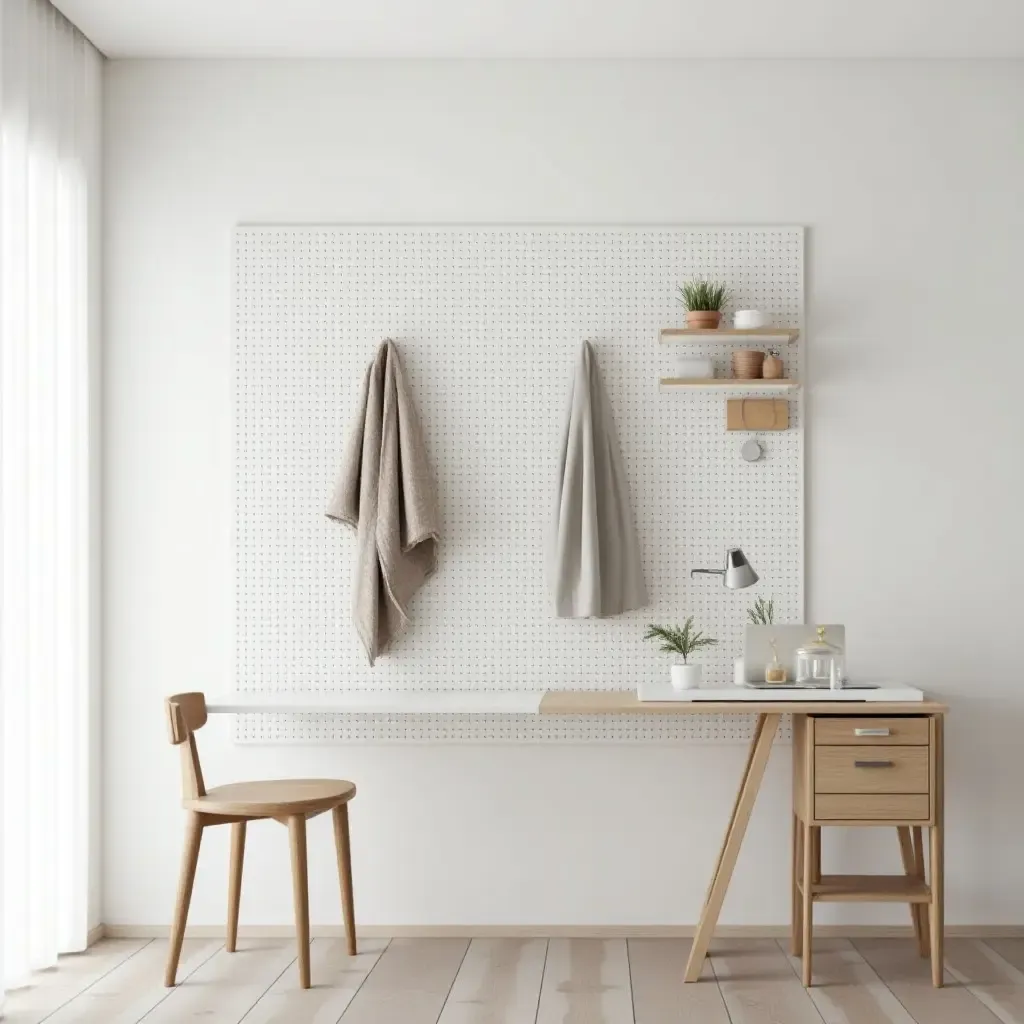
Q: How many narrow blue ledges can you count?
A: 0